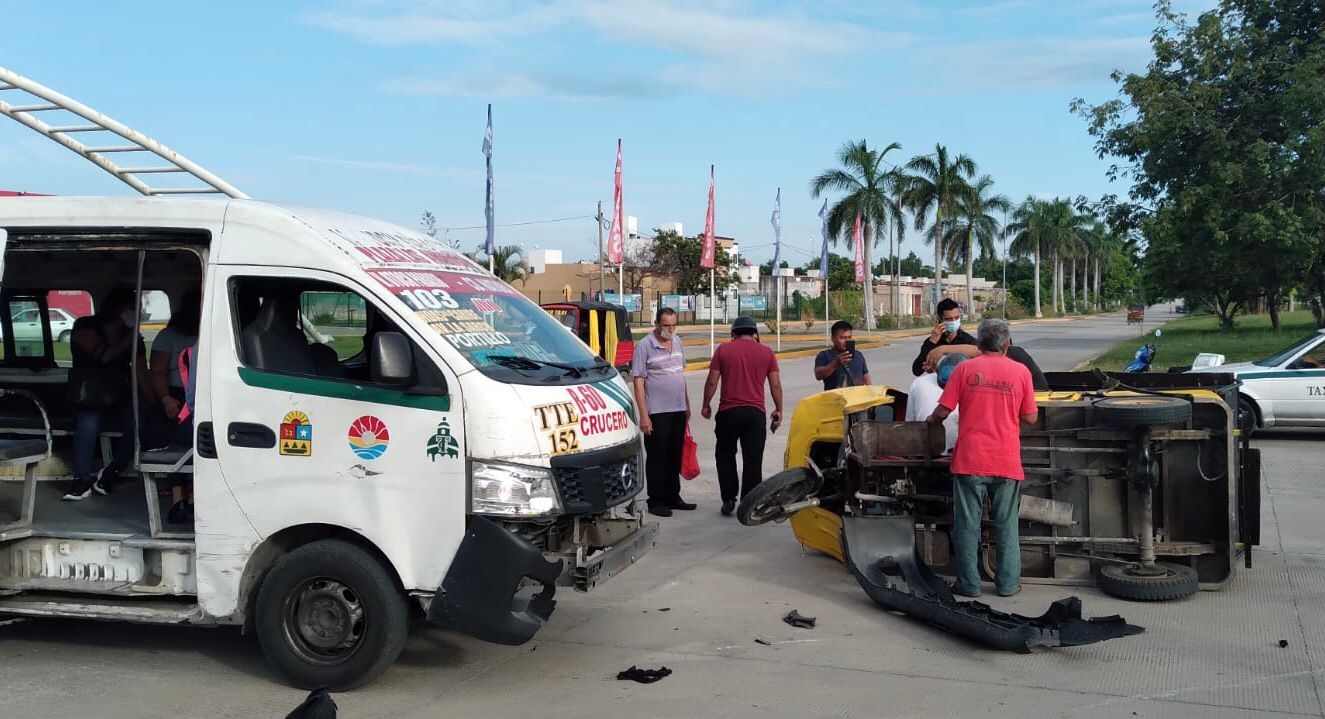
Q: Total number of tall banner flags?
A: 6